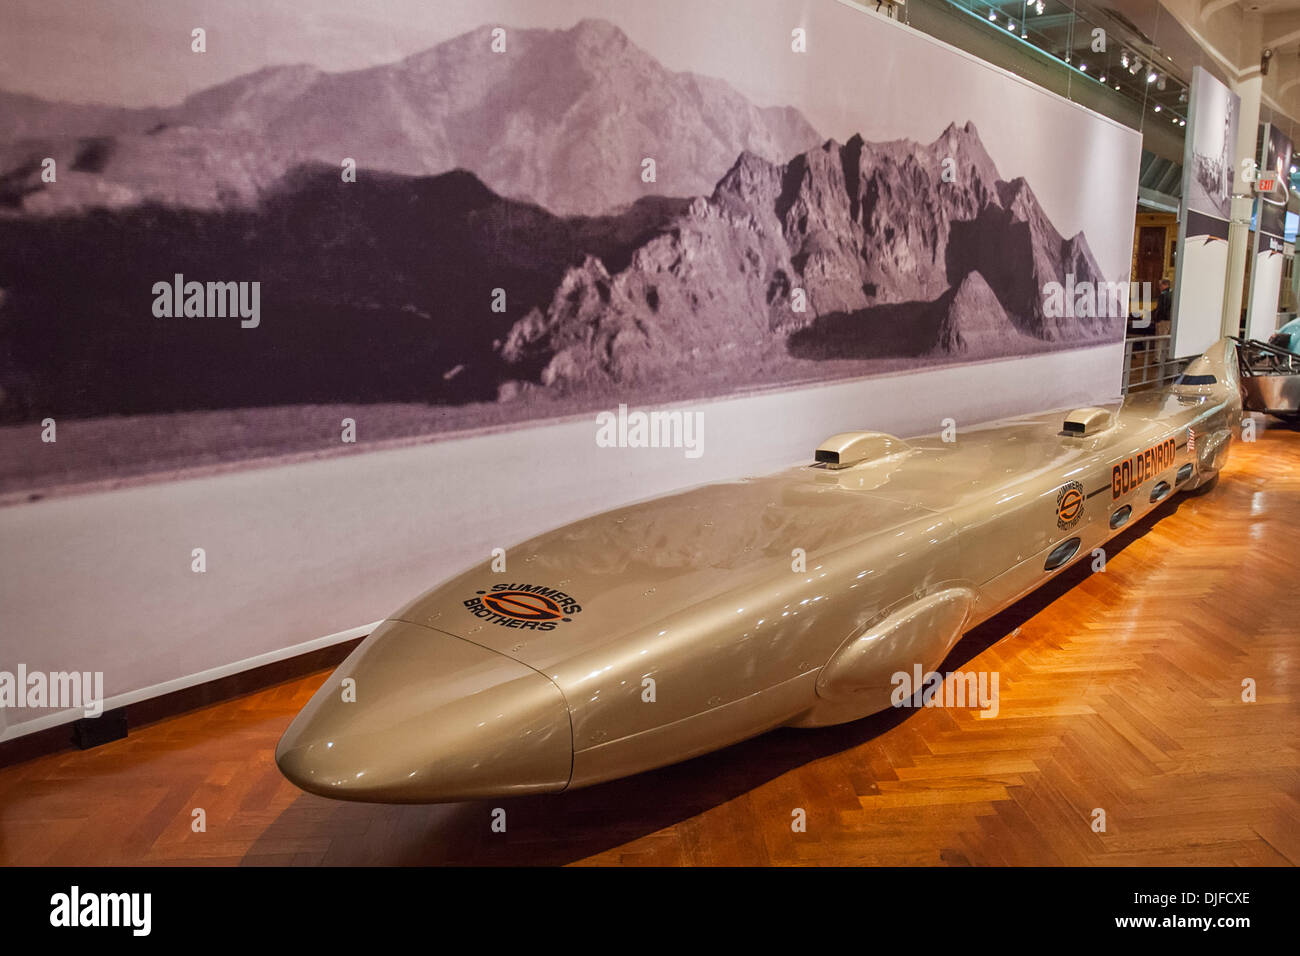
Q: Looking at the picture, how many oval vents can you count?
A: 4